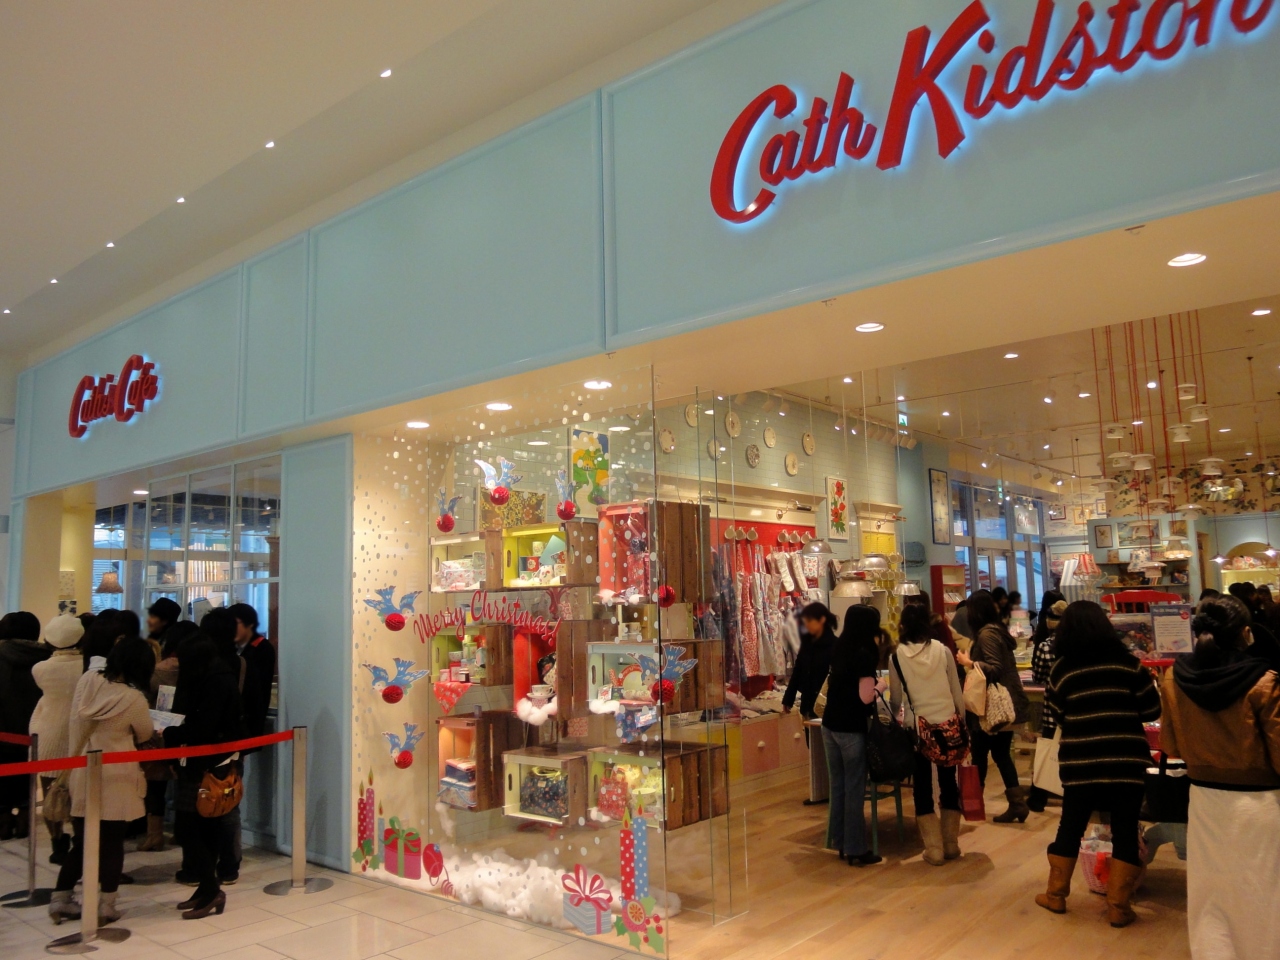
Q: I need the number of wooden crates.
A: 9